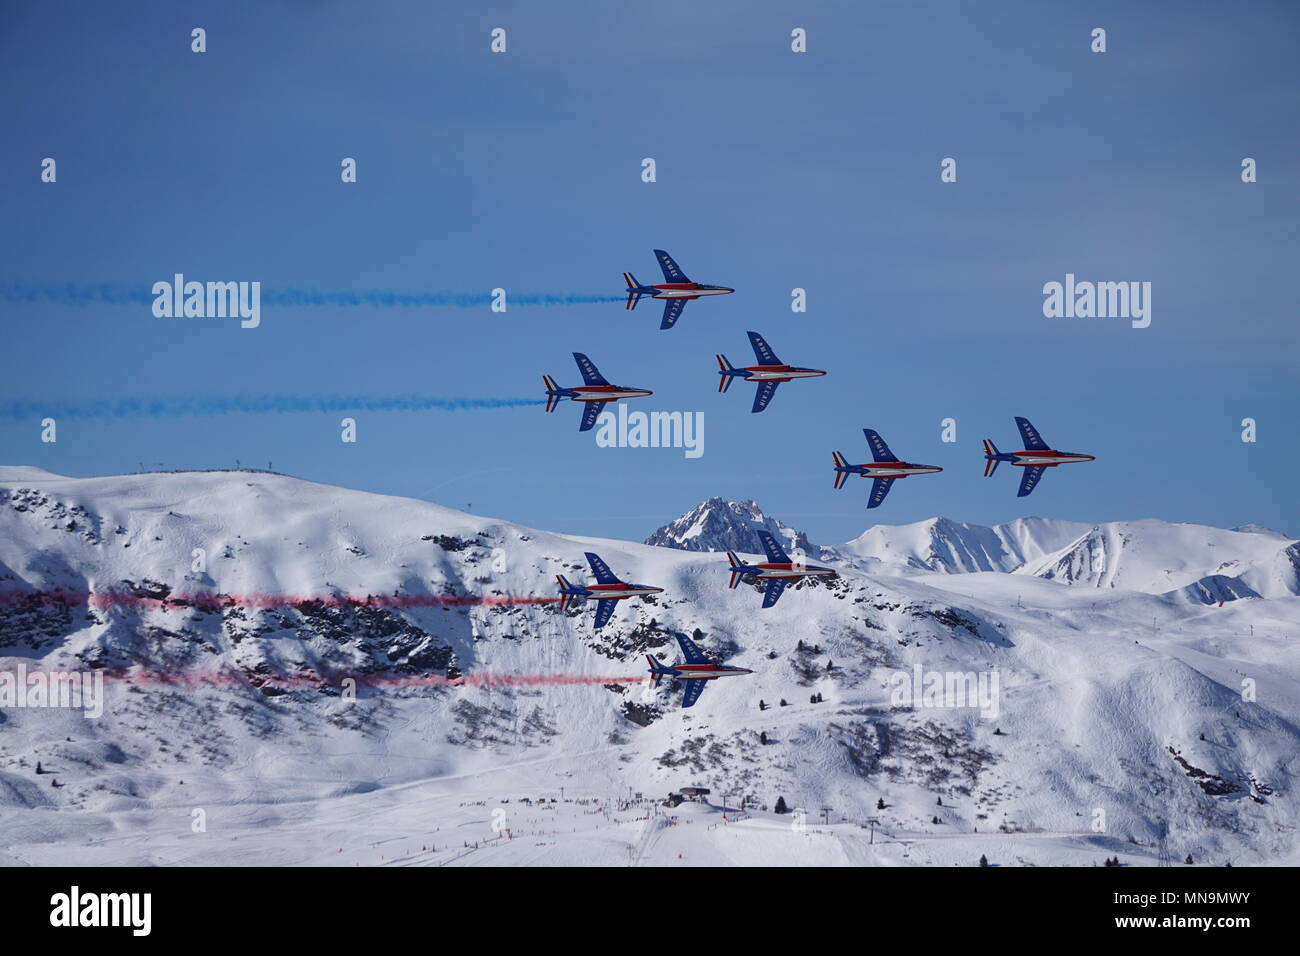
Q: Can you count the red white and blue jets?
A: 8